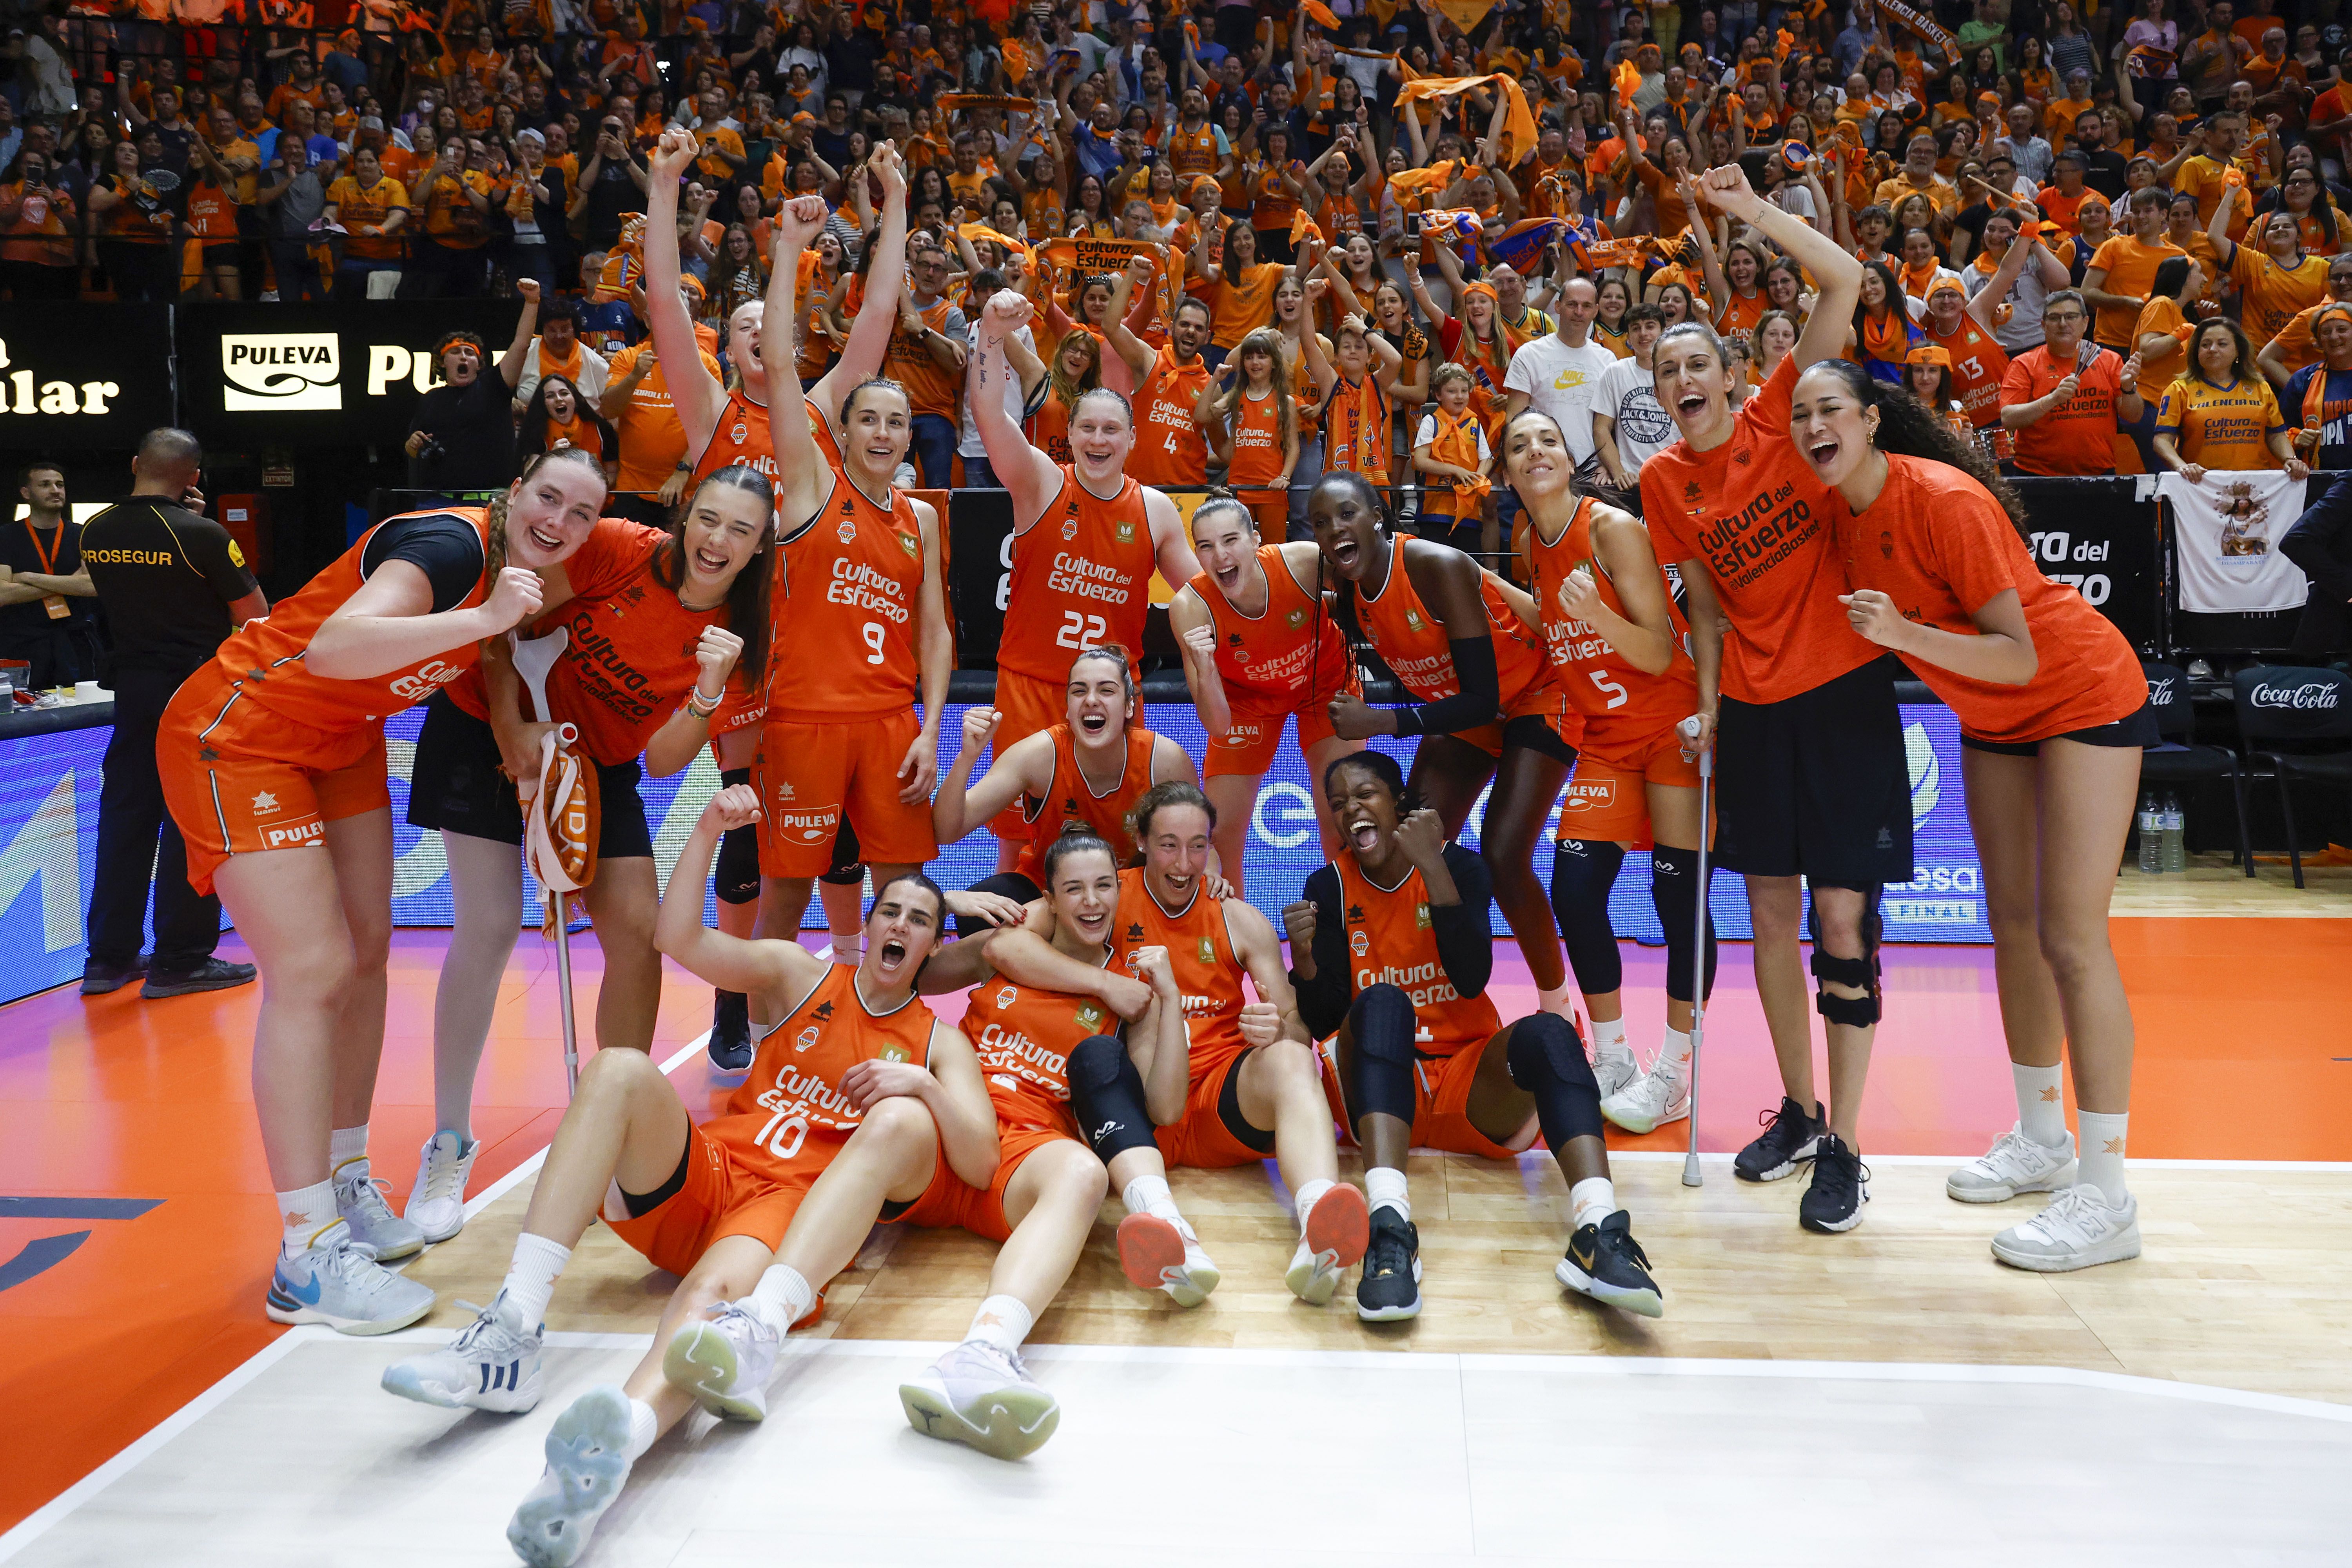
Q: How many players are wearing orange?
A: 15